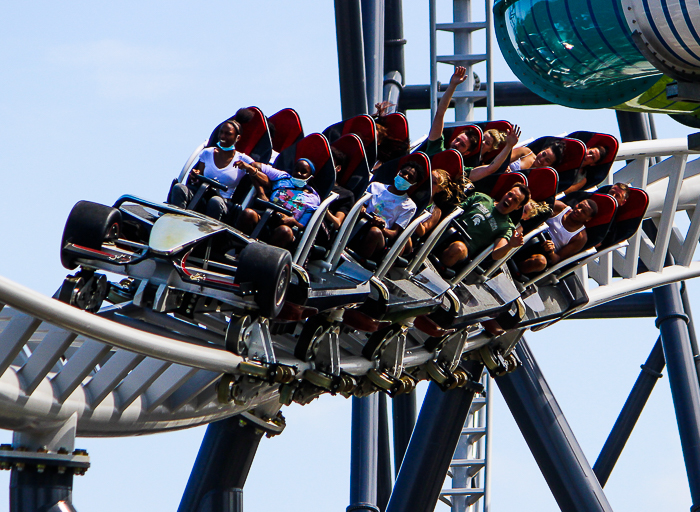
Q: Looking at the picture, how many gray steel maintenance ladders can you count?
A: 1